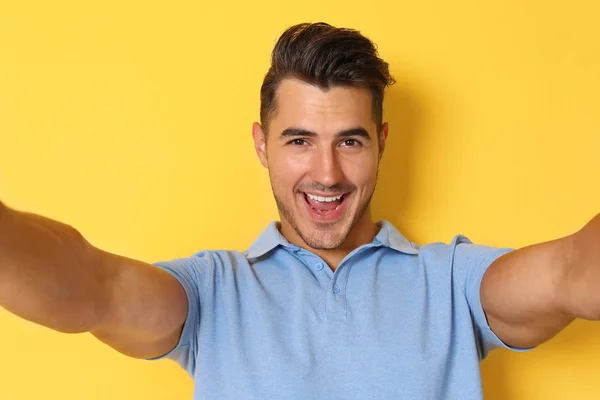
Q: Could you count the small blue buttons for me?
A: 2